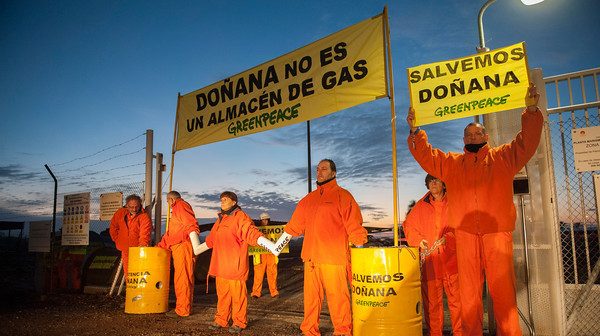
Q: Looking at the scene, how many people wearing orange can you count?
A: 7